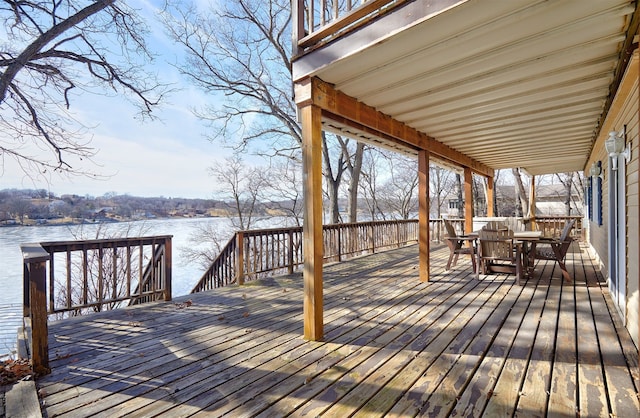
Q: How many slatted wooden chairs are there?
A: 4